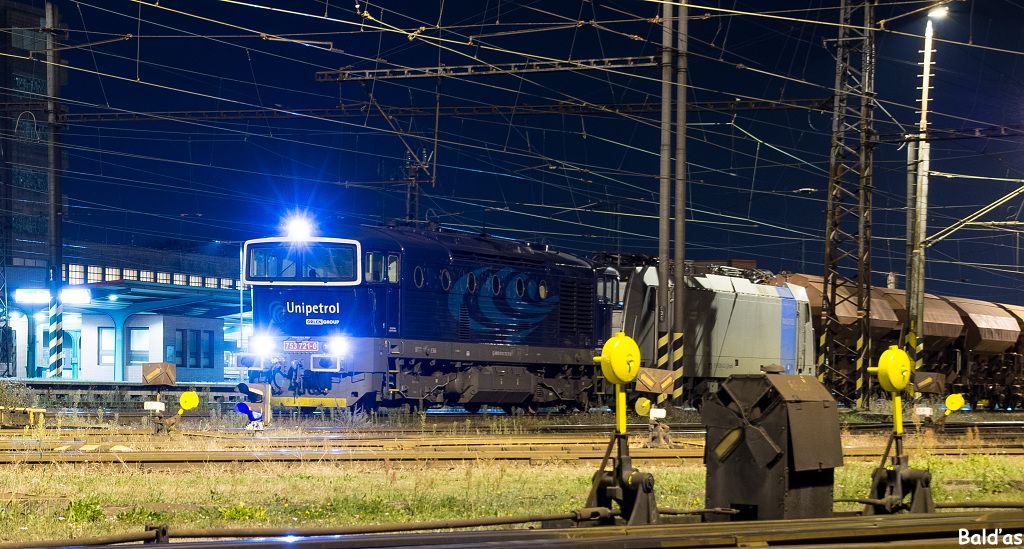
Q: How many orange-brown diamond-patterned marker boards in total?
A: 3